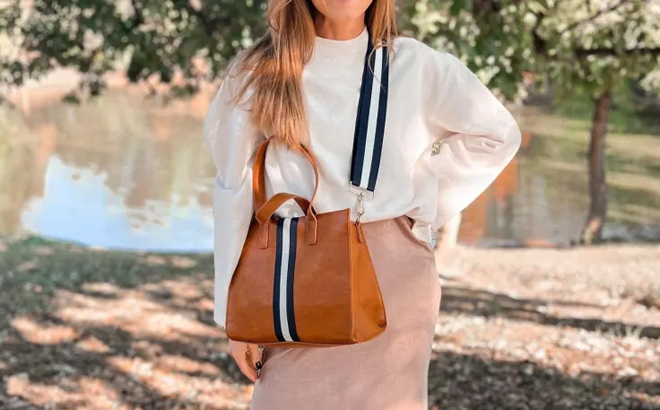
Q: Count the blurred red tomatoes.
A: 0